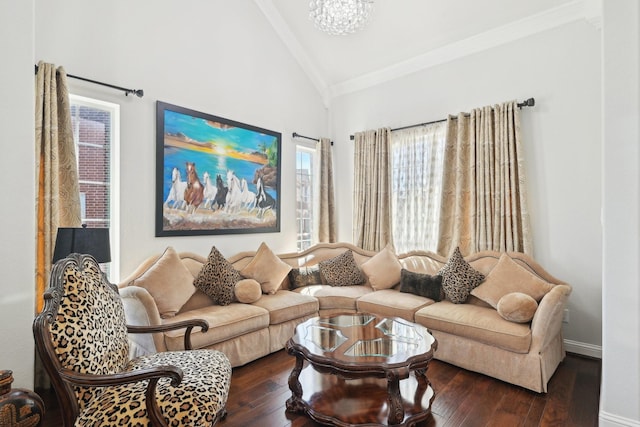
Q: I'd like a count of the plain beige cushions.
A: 6